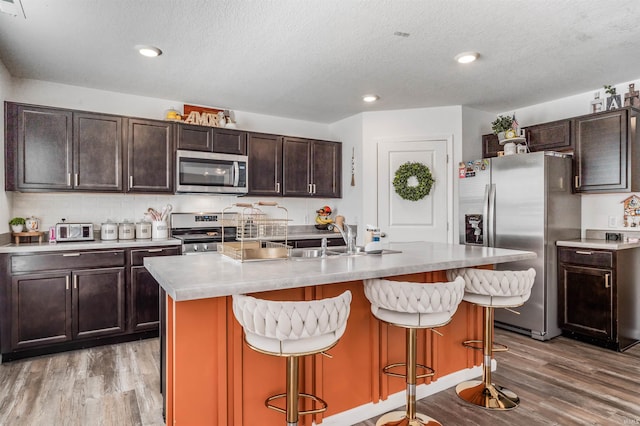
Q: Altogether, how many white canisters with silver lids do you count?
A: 3